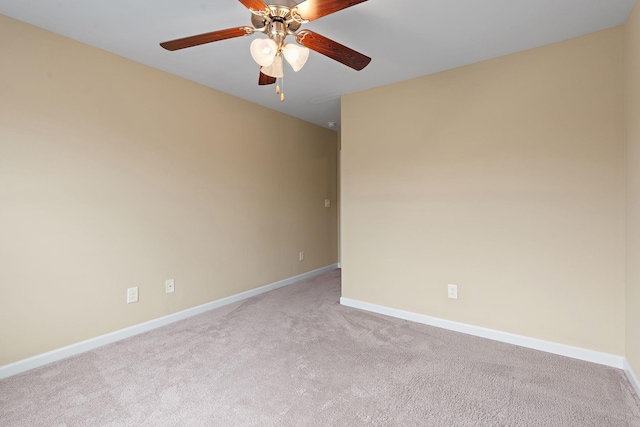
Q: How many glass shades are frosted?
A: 3